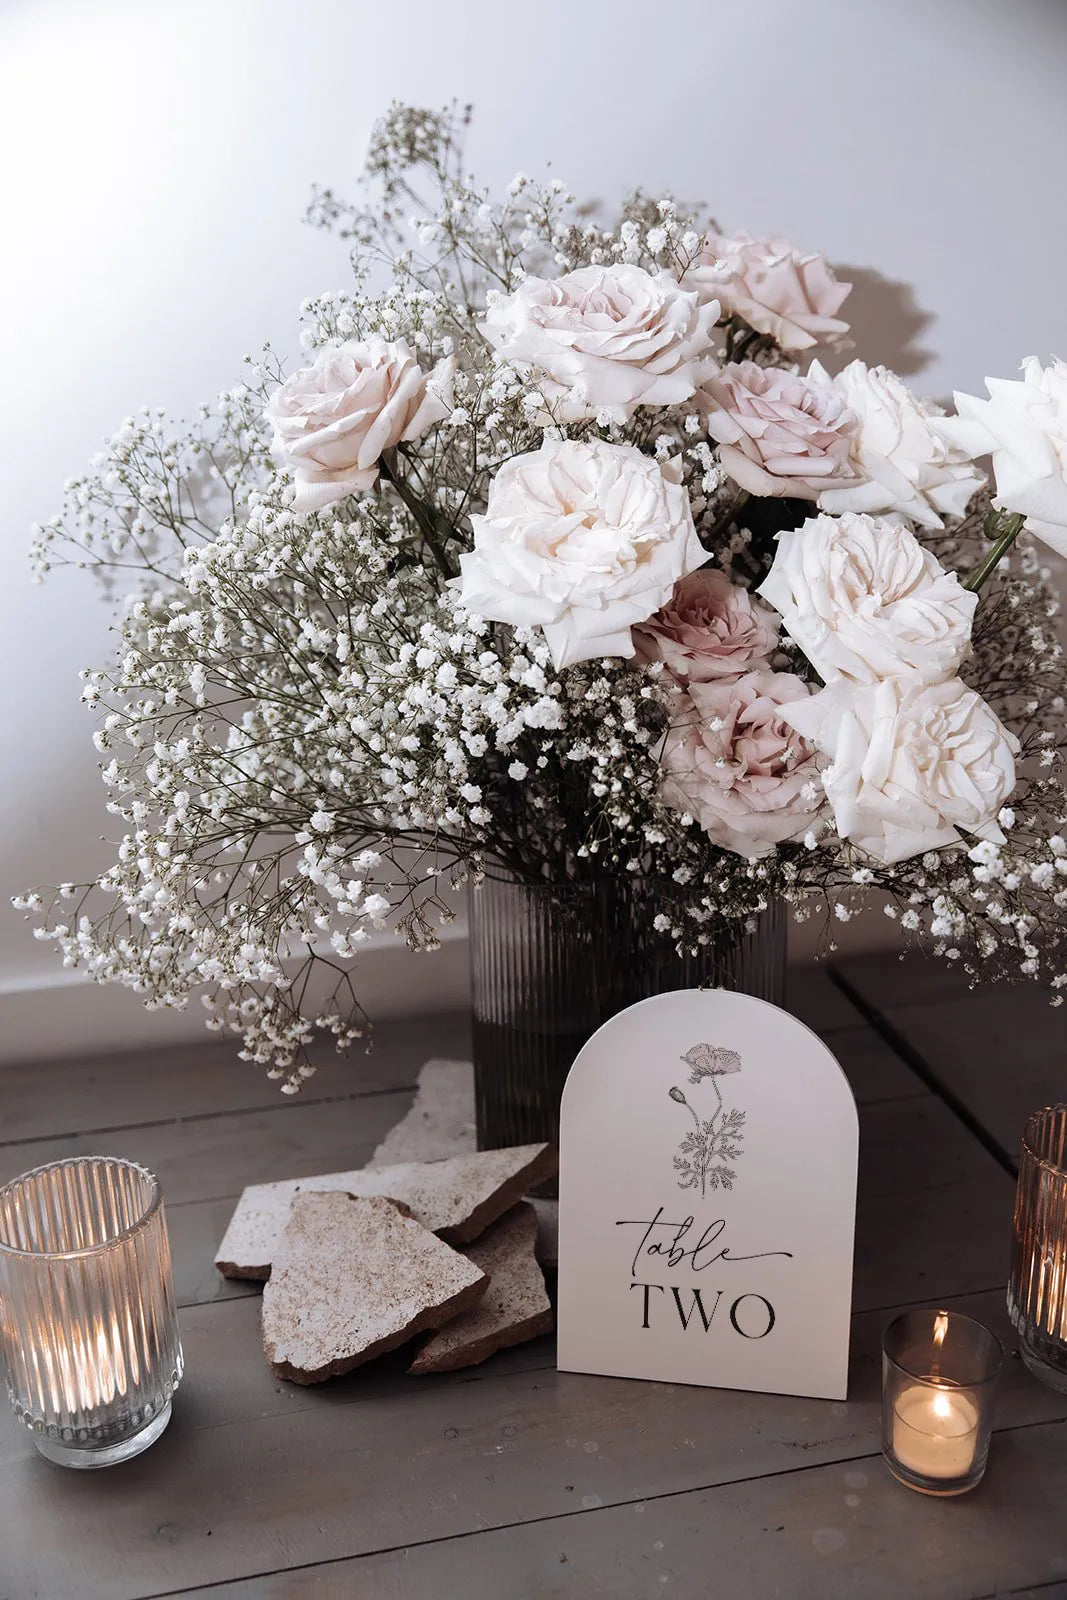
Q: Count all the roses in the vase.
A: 11